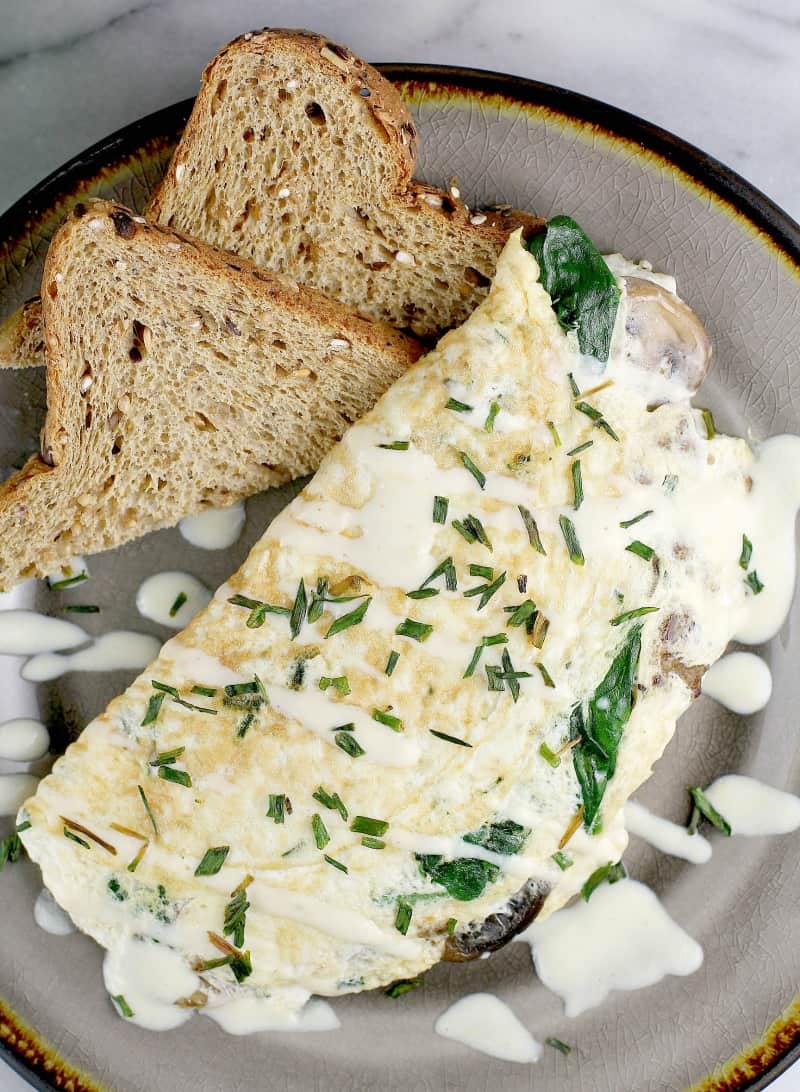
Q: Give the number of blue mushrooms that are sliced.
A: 0